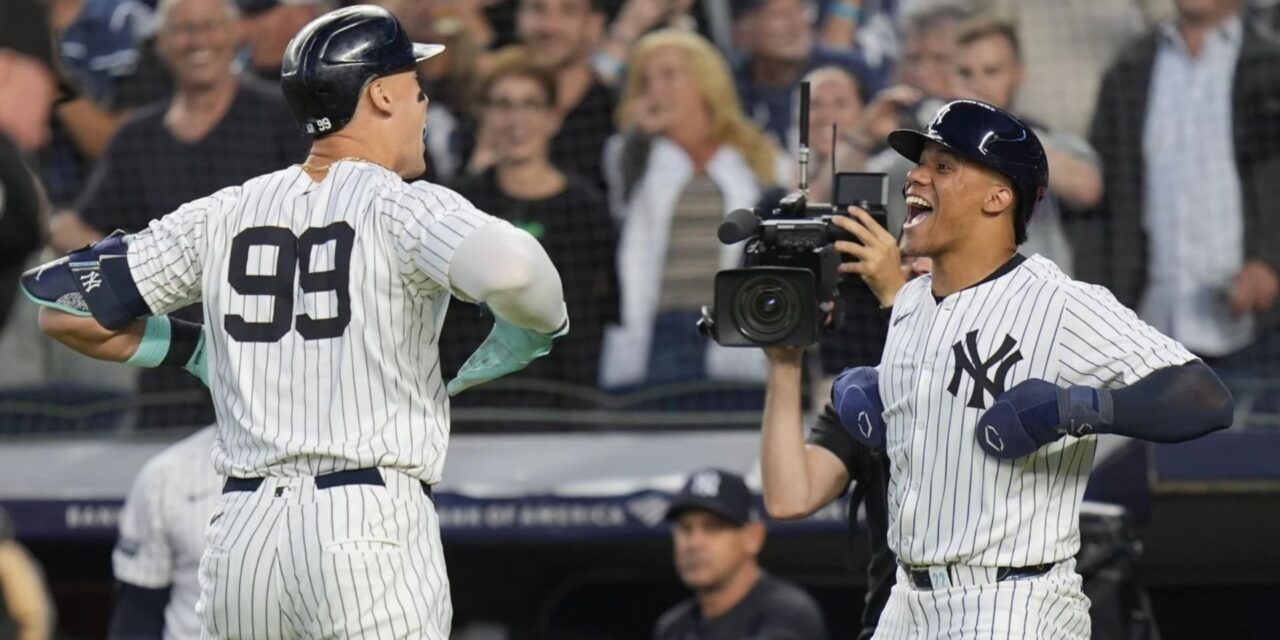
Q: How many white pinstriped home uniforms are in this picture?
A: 3